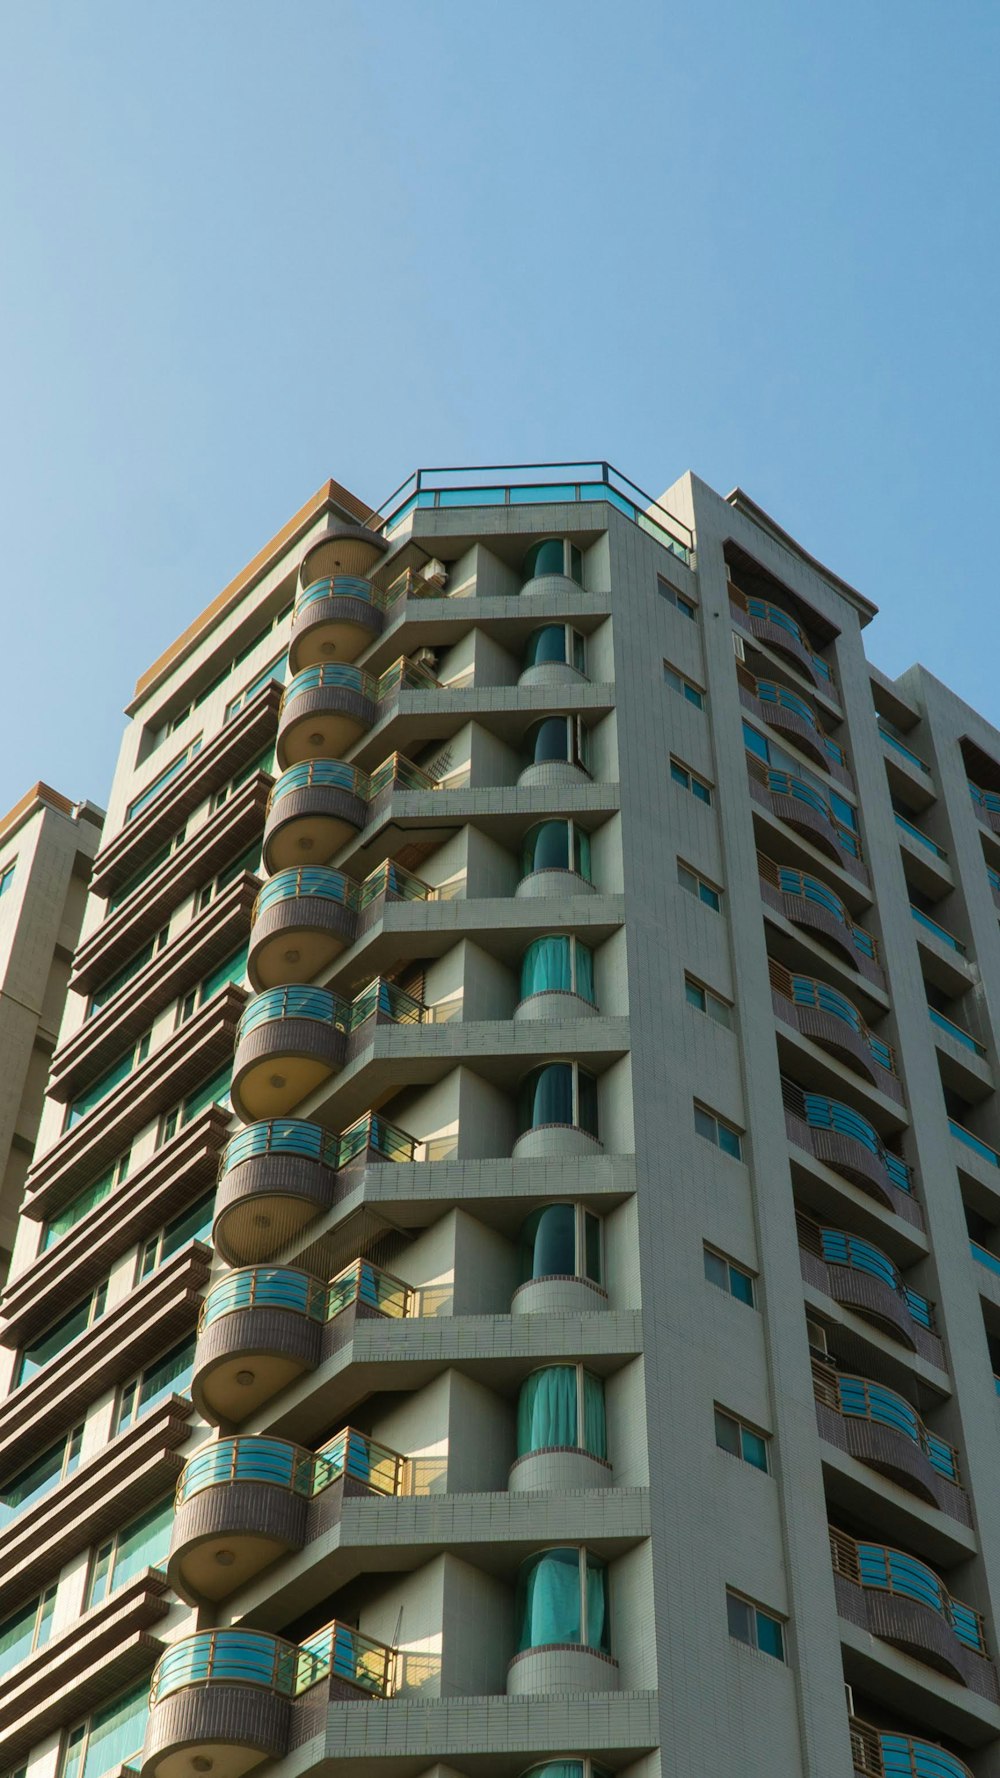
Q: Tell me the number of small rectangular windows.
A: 9